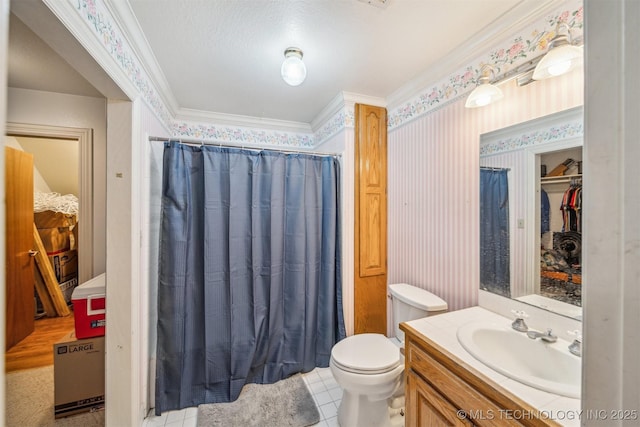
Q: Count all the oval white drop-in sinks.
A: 1